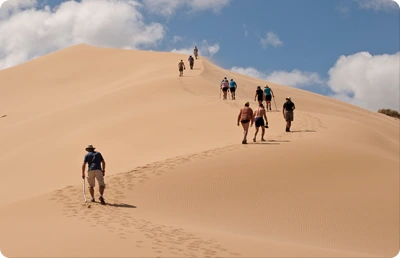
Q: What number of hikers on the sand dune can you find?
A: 11